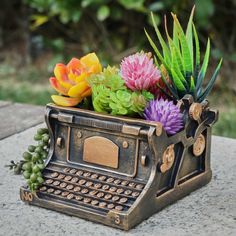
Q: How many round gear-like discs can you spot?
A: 3